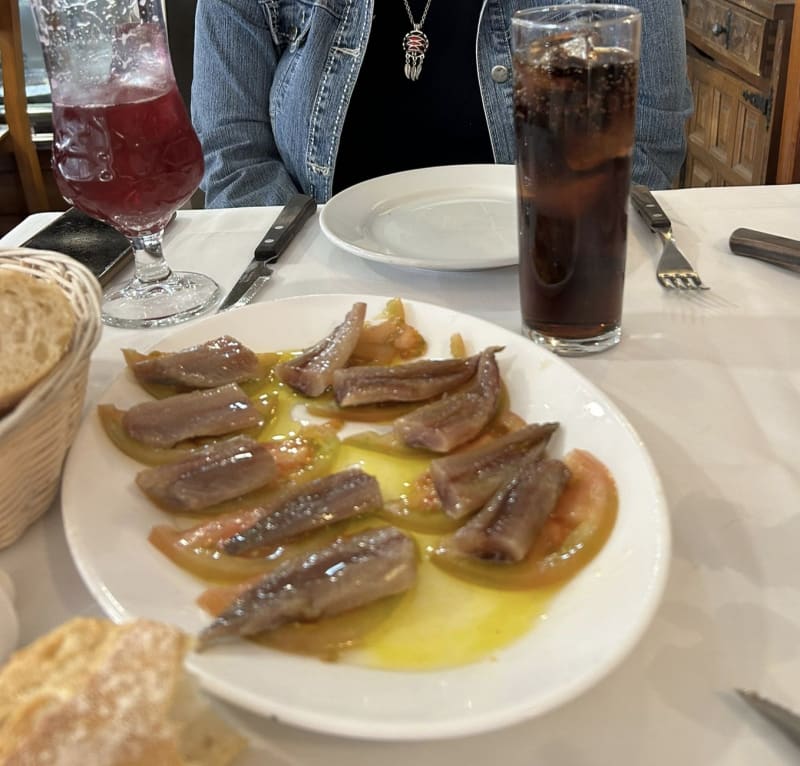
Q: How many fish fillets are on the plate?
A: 10